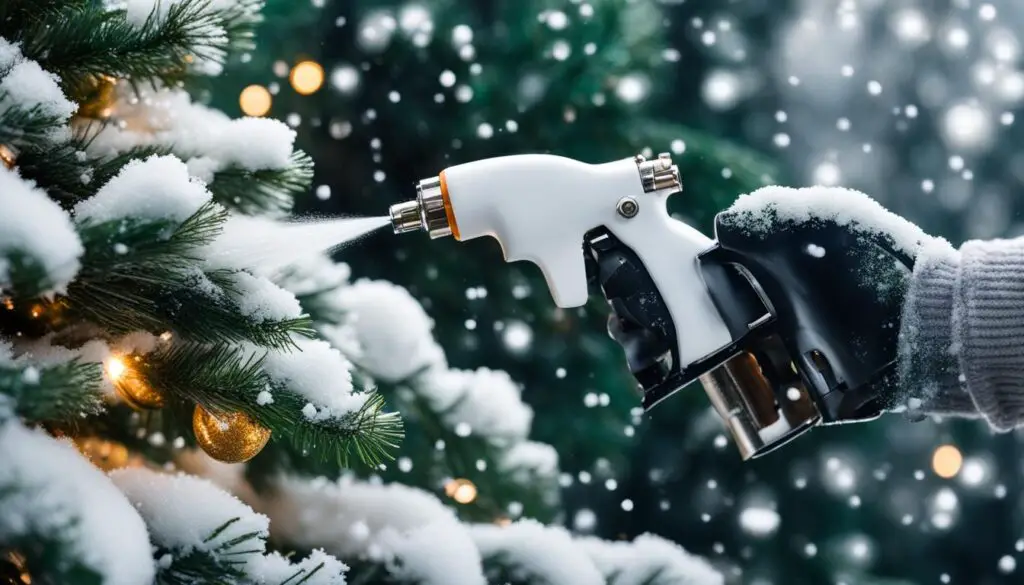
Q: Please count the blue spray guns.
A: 0